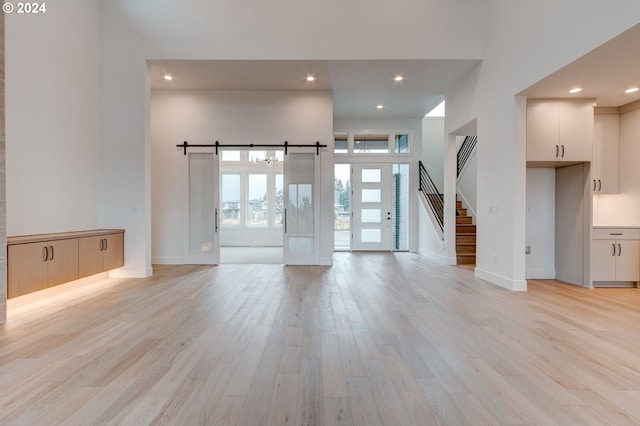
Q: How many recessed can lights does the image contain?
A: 6